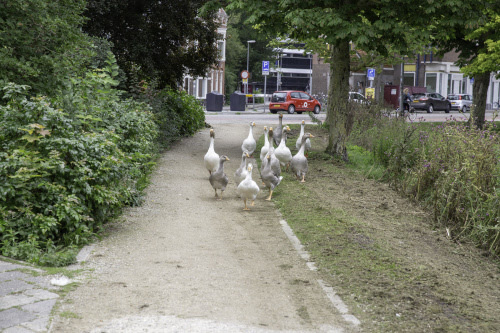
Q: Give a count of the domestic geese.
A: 12